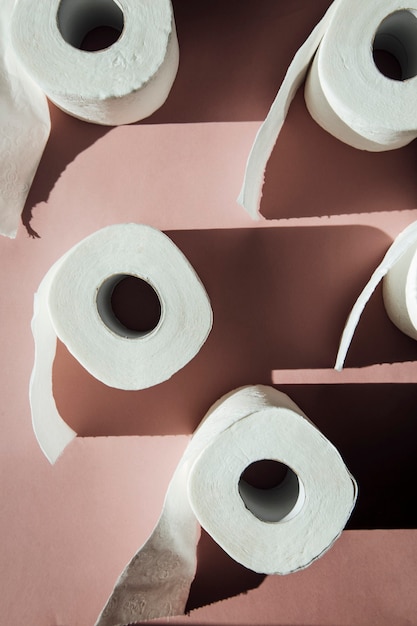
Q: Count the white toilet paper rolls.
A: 5